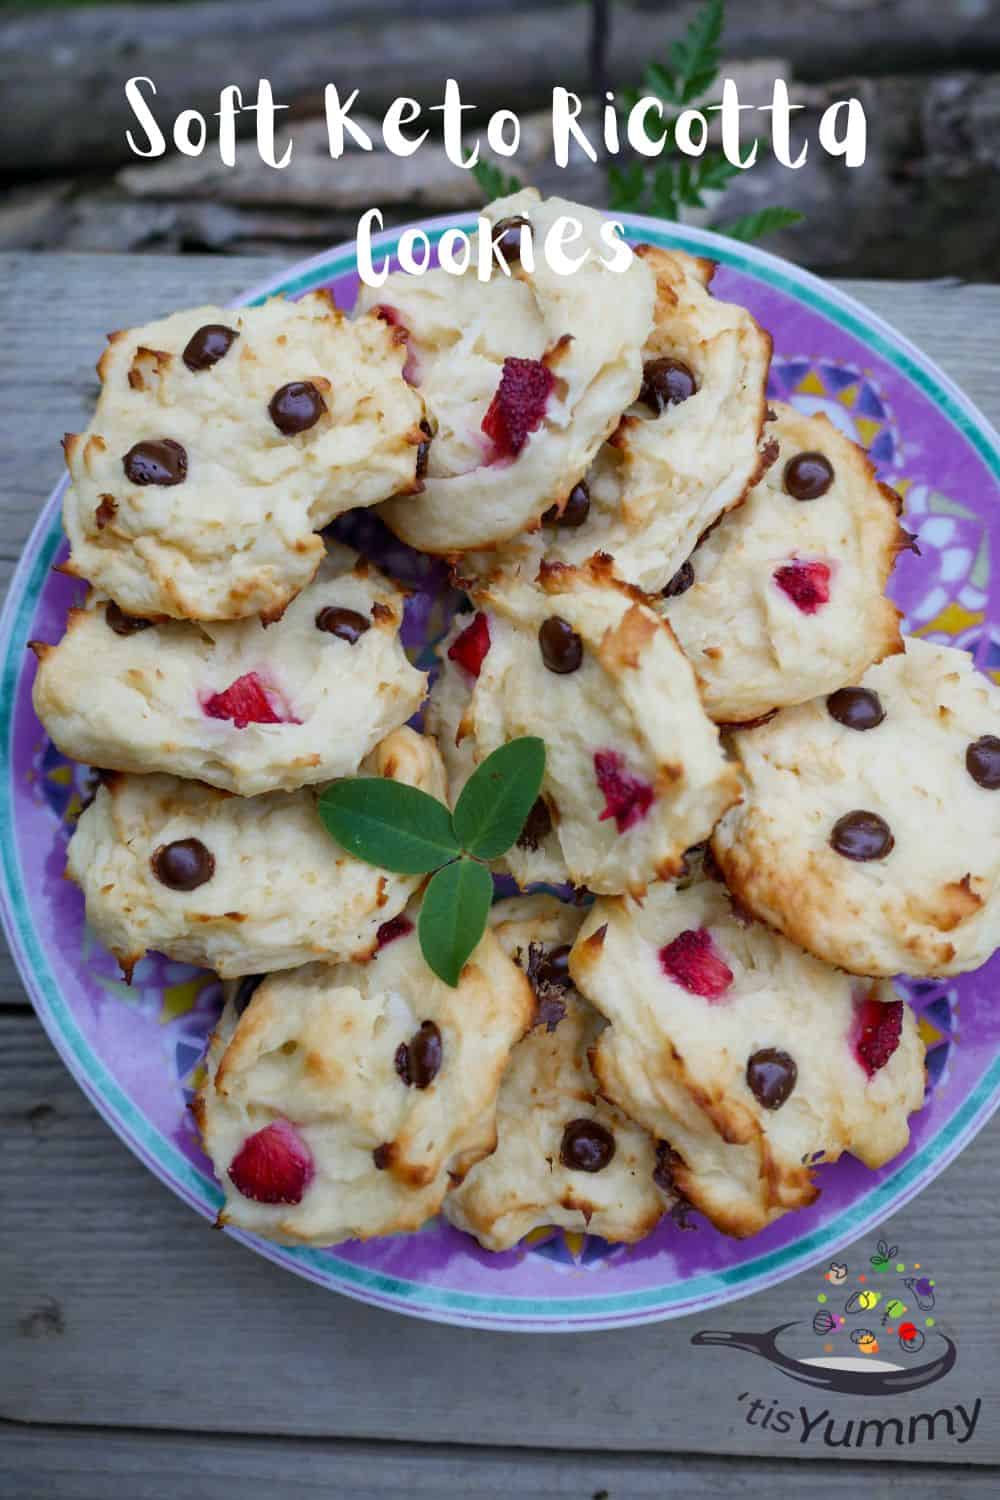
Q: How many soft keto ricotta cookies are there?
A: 11